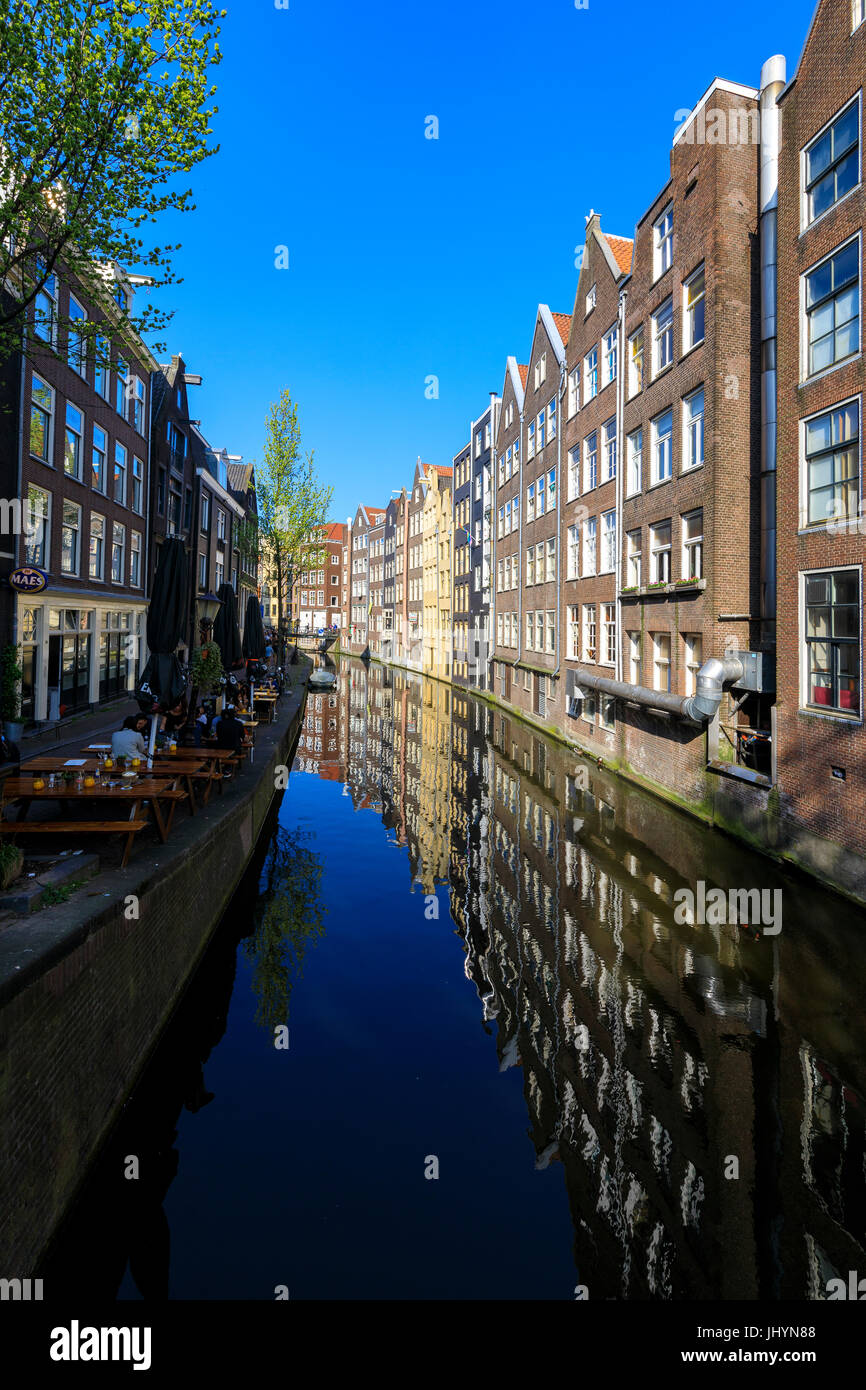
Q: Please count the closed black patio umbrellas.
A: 3